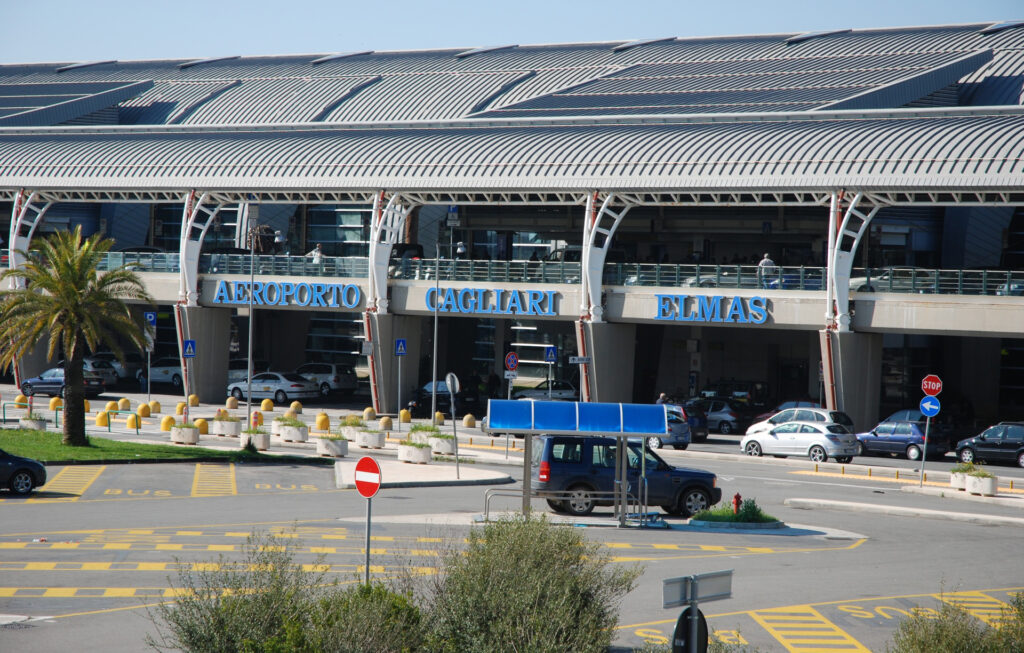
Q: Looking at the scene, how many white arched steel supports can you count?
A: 5